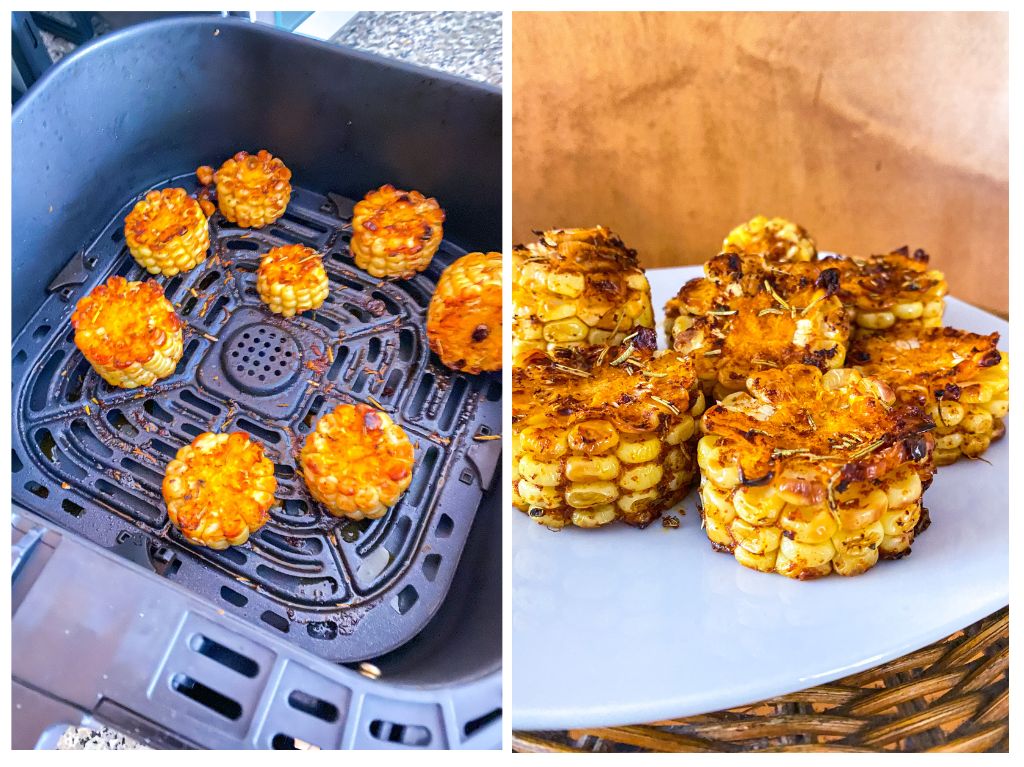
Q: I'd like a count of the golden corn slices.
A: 15